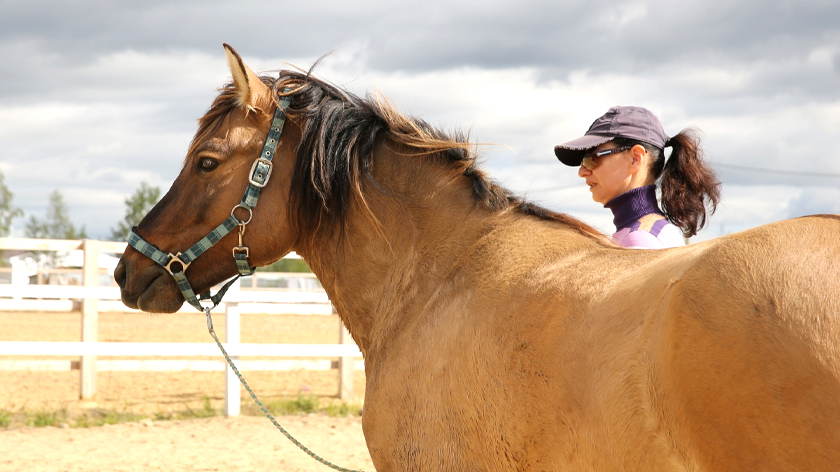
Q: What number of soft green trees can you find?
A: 3